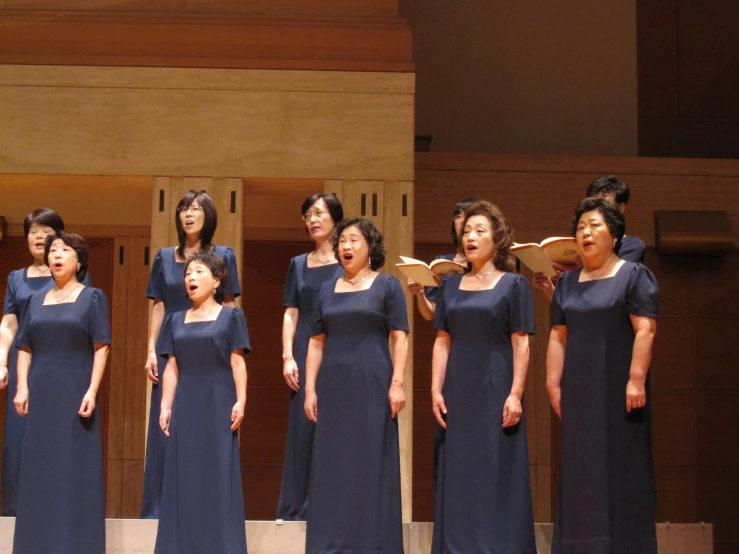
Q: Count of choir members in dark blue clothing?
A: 10